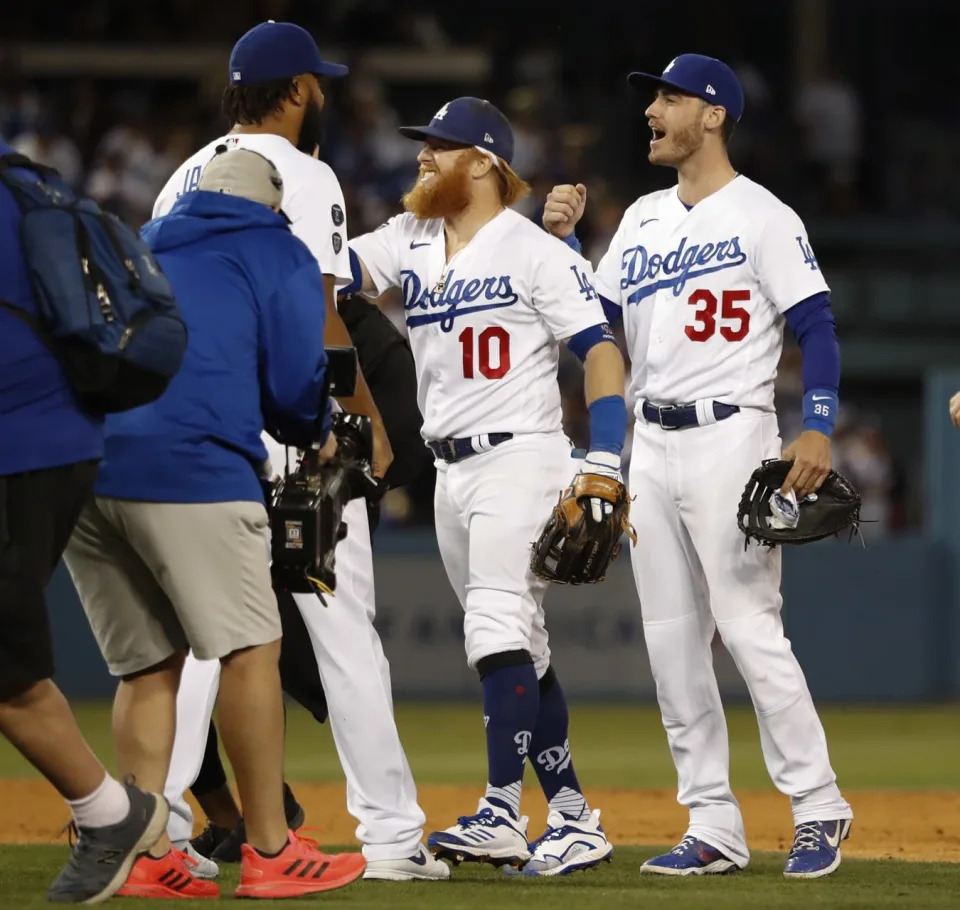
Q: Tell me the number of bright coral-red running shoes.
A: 2